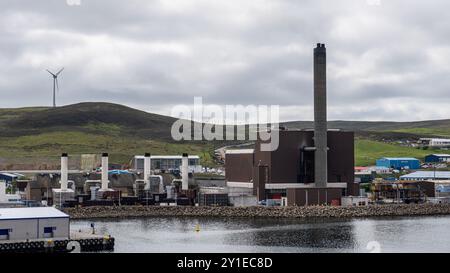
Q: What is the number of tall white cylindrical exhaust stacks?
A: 4